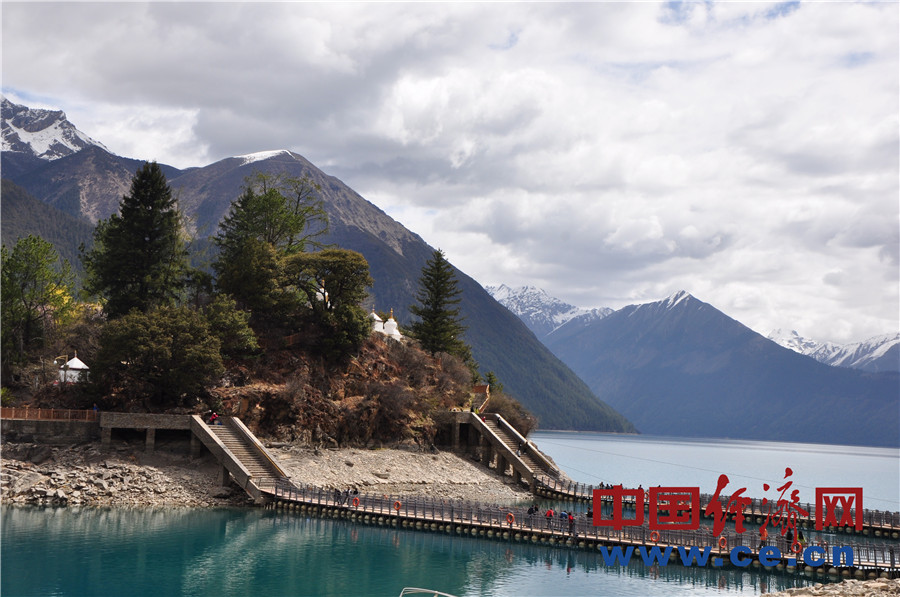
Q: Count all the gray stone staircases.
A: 2